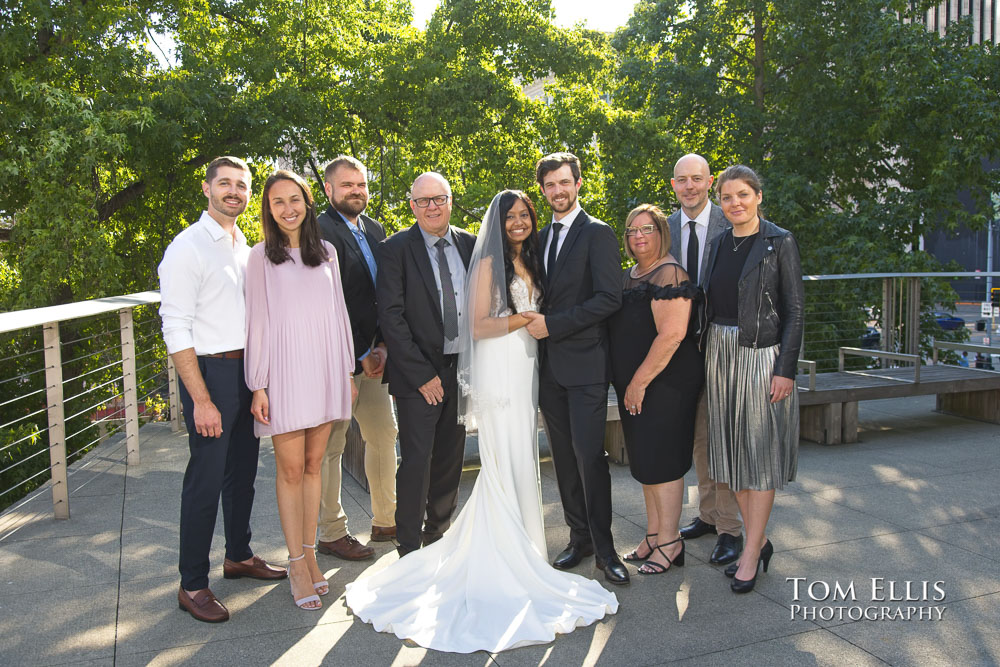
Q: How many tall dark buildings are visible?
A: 1